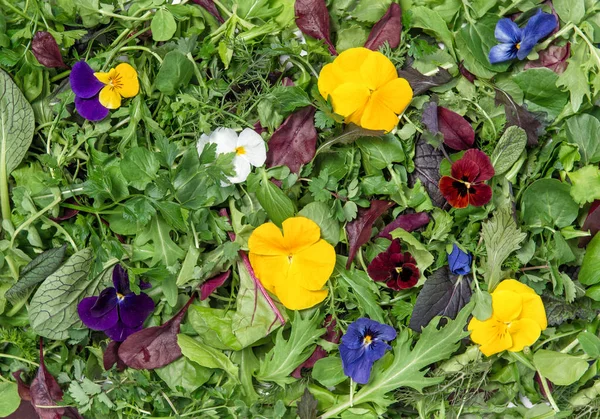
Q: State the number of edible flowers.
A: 11